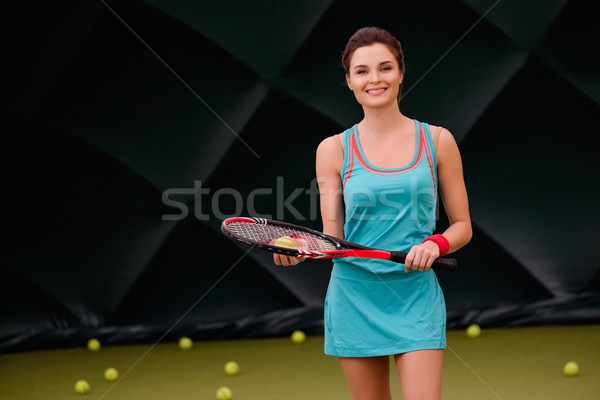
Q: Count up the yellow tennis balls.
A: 10